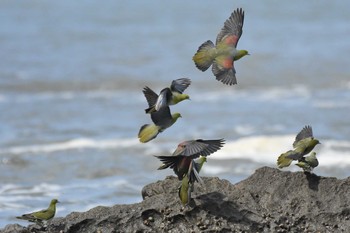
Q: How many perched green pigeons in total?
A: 2